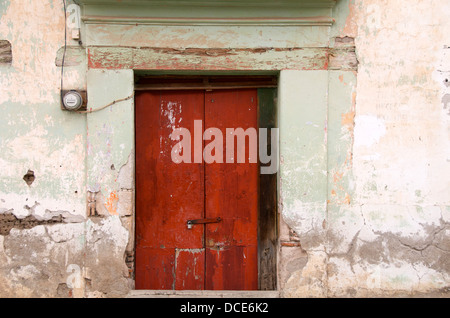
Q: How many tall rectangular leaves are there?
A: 2